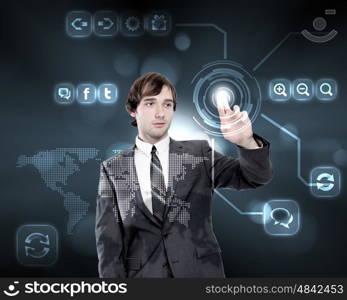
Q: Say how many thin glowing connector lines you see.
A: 4